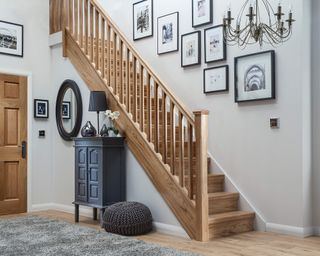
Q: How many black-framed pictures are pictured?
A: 9